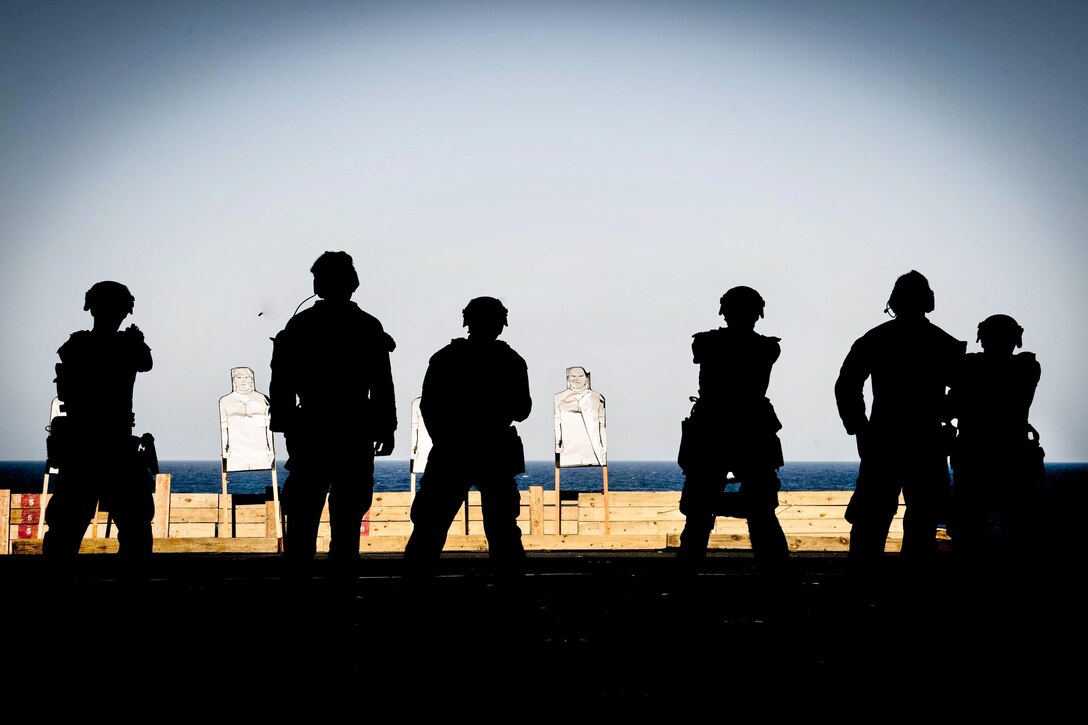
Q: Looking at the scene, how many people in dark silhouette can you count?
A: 6